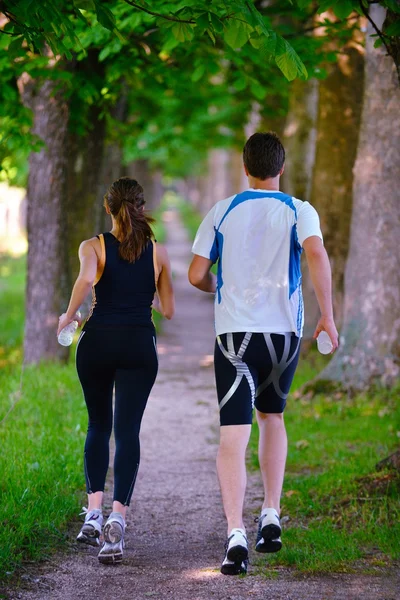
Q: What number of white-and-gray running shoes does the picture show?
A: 2